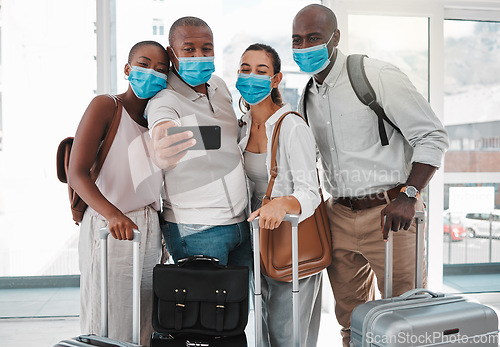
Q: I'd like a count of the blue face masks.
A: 4